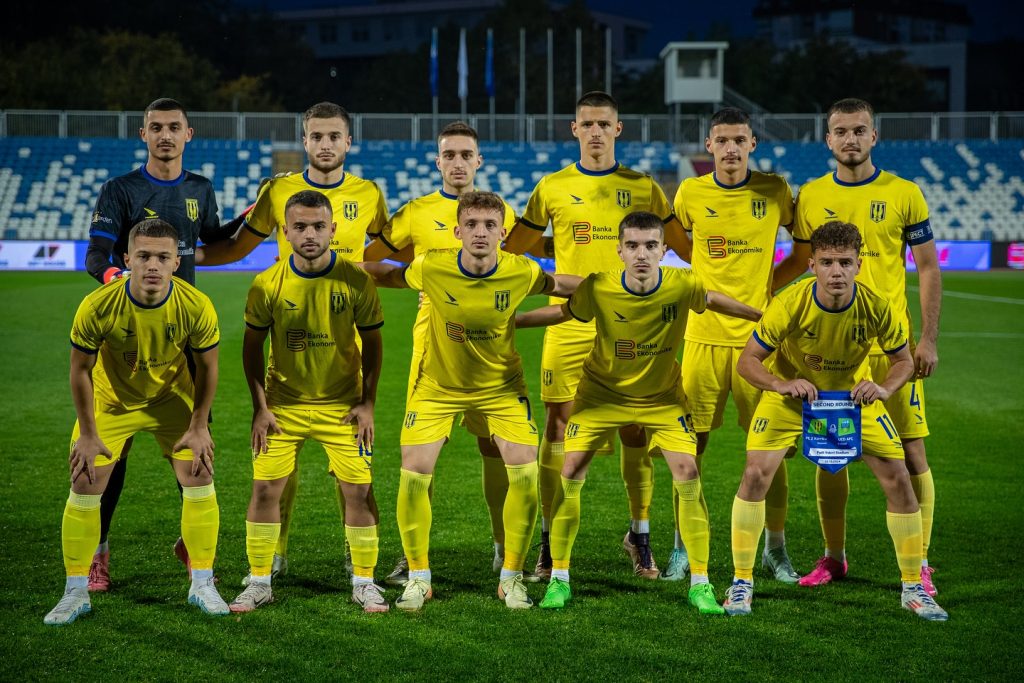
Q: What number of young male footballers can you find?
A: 11